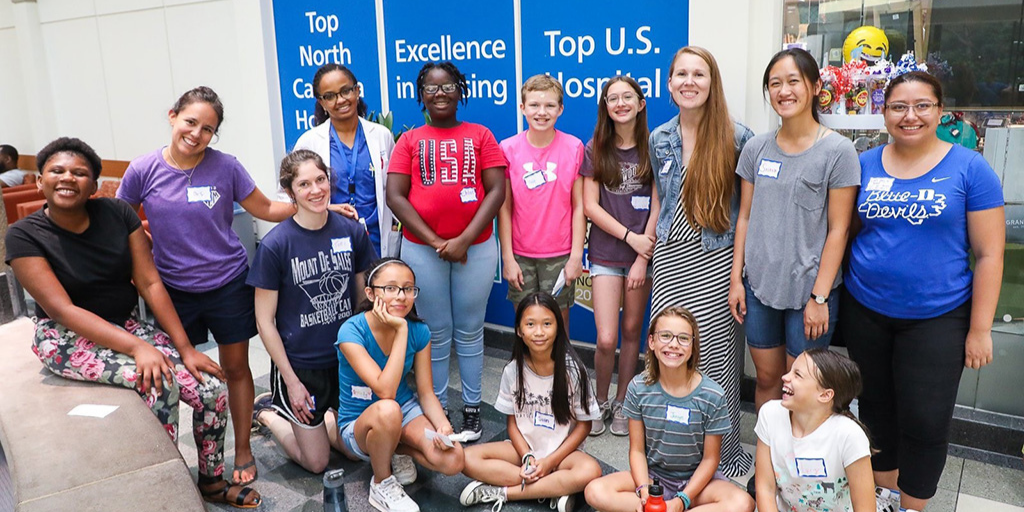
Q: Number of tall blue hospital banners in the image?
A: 3